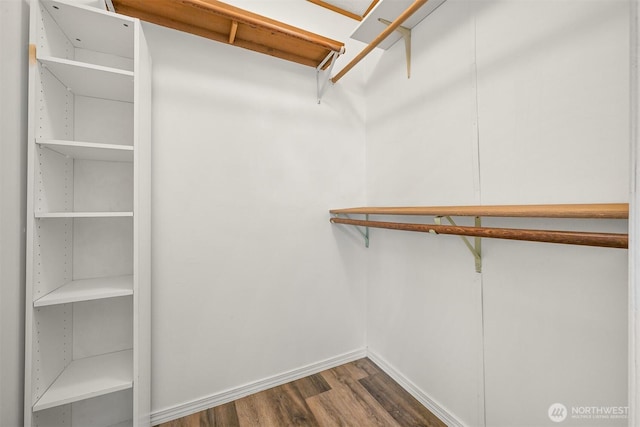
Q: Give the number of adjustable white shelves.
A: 5